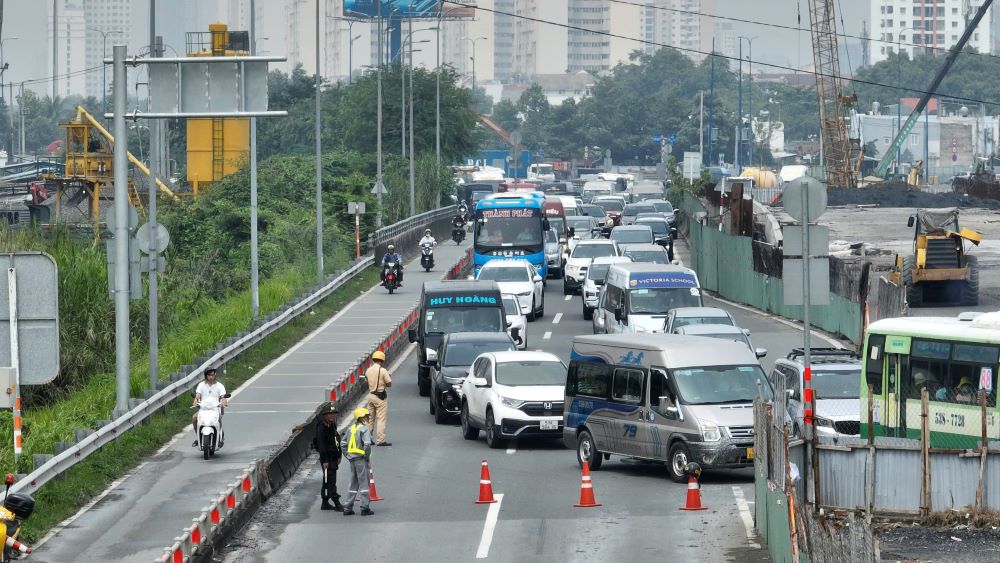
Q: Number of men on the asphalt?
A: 3